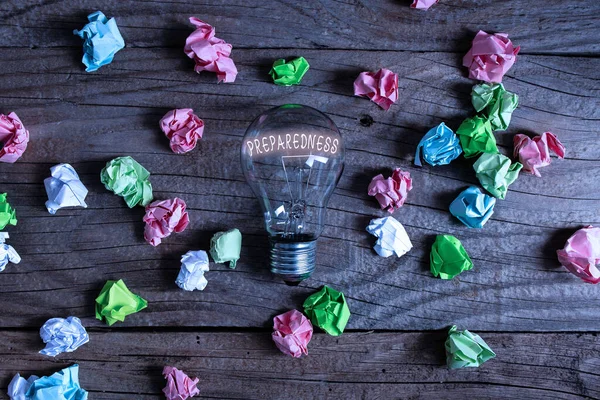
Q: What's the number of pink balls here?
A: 12